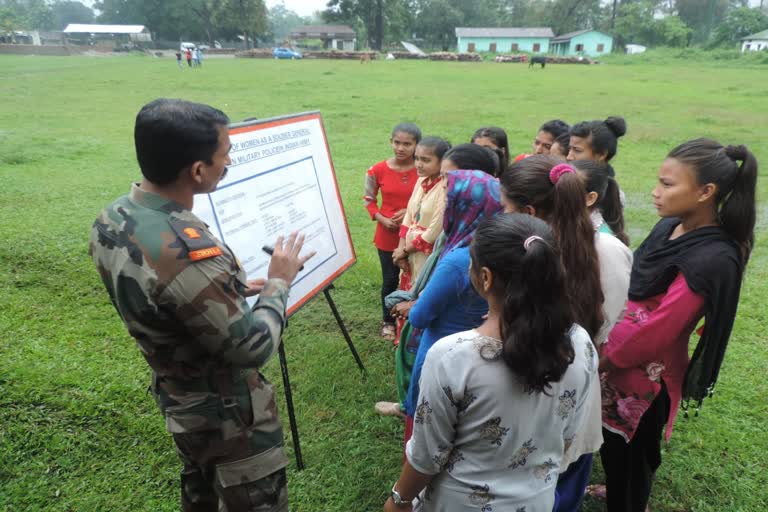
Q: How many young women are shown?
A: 12